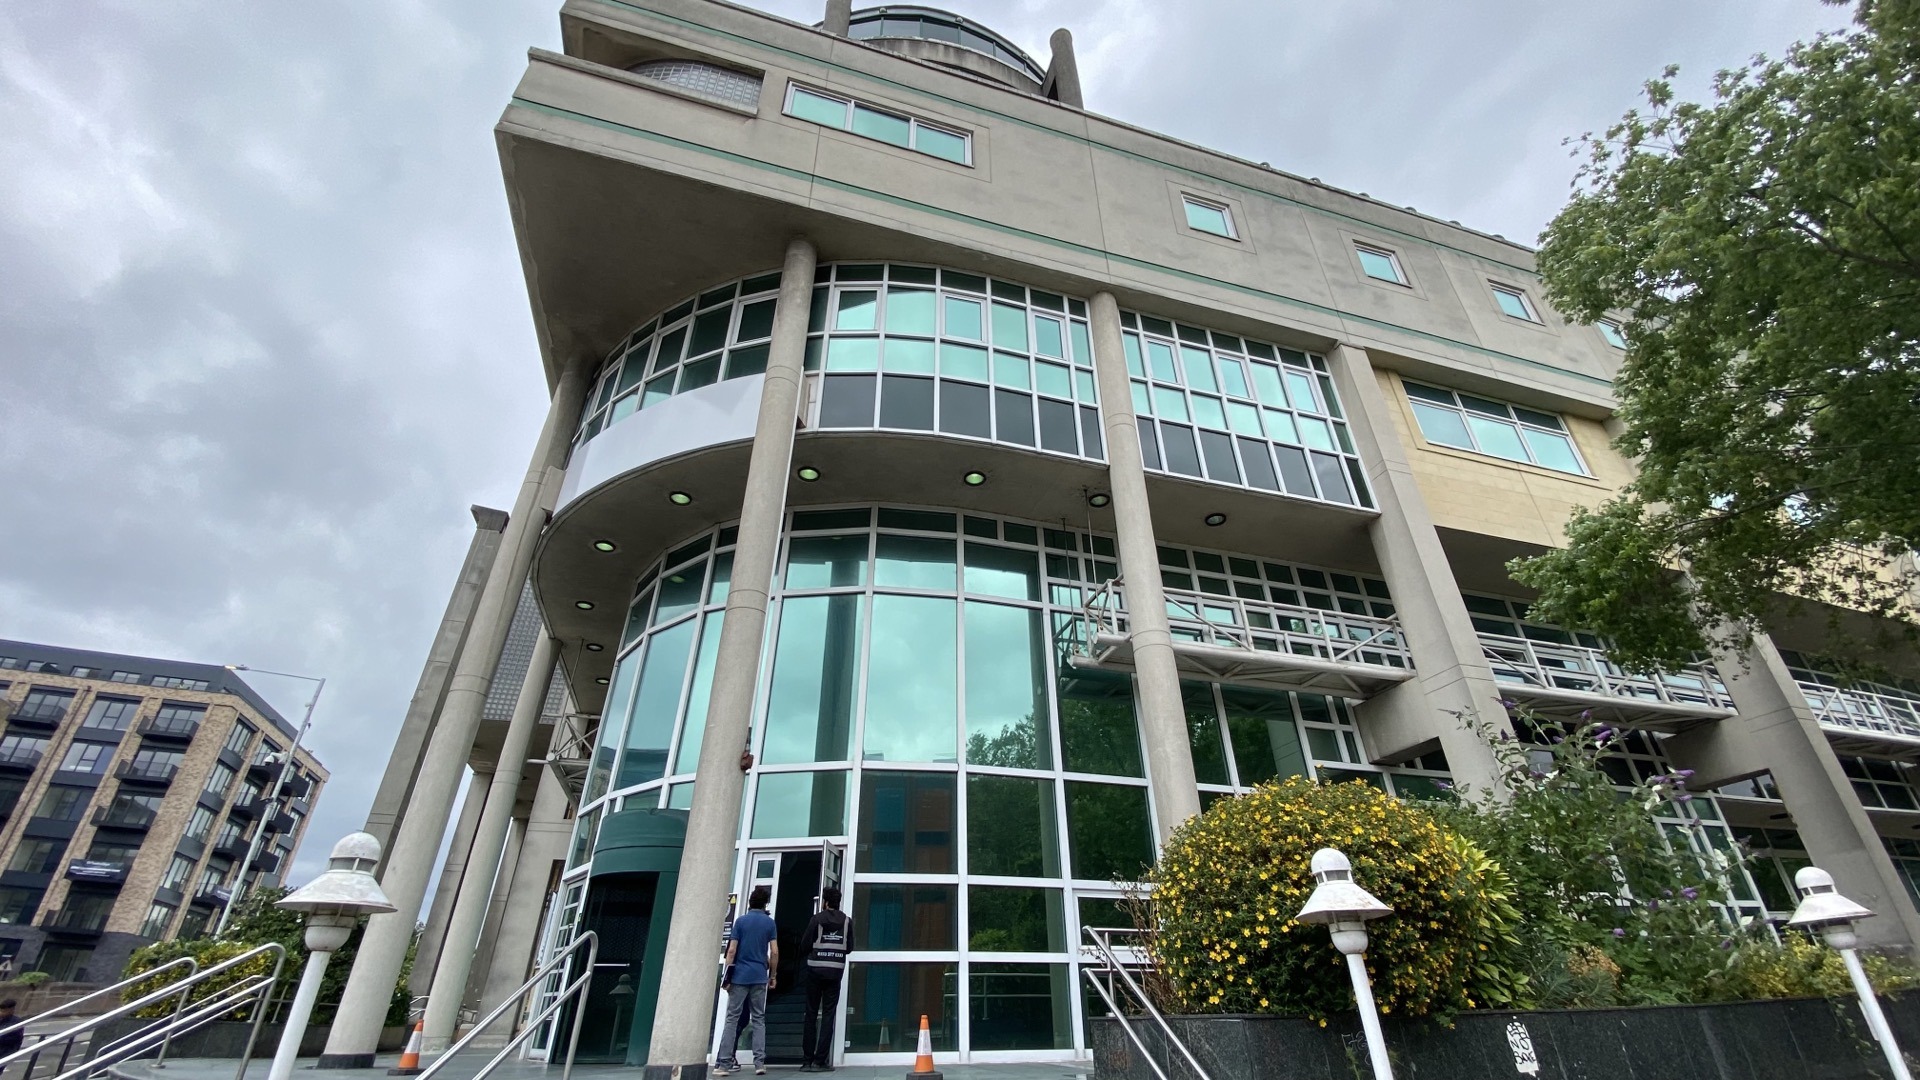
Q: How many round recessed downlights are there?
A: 9